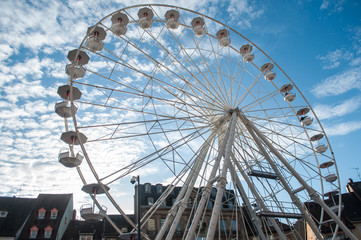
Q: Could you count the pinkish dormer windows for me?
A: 4